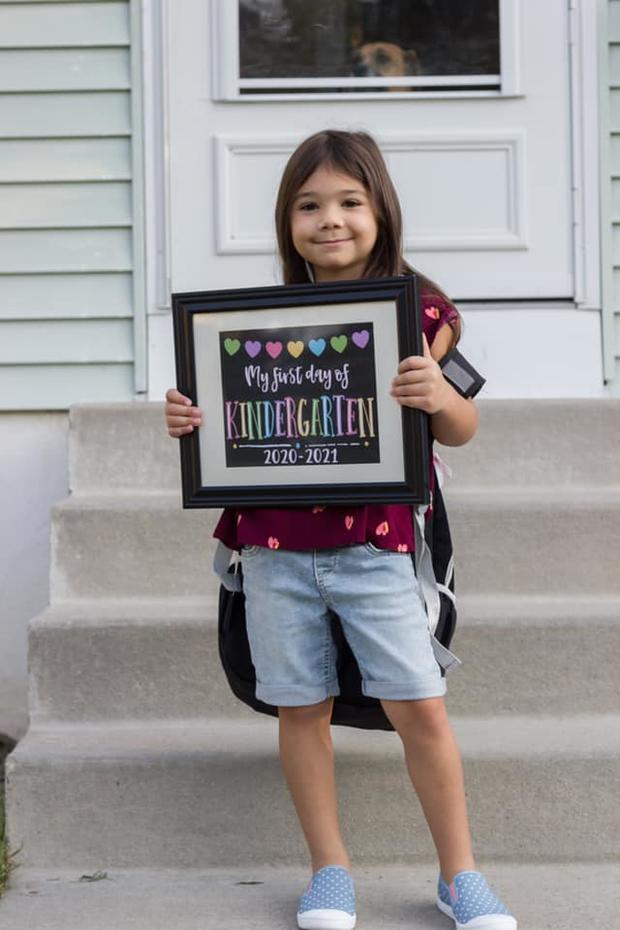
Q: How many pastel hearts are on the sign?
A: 7